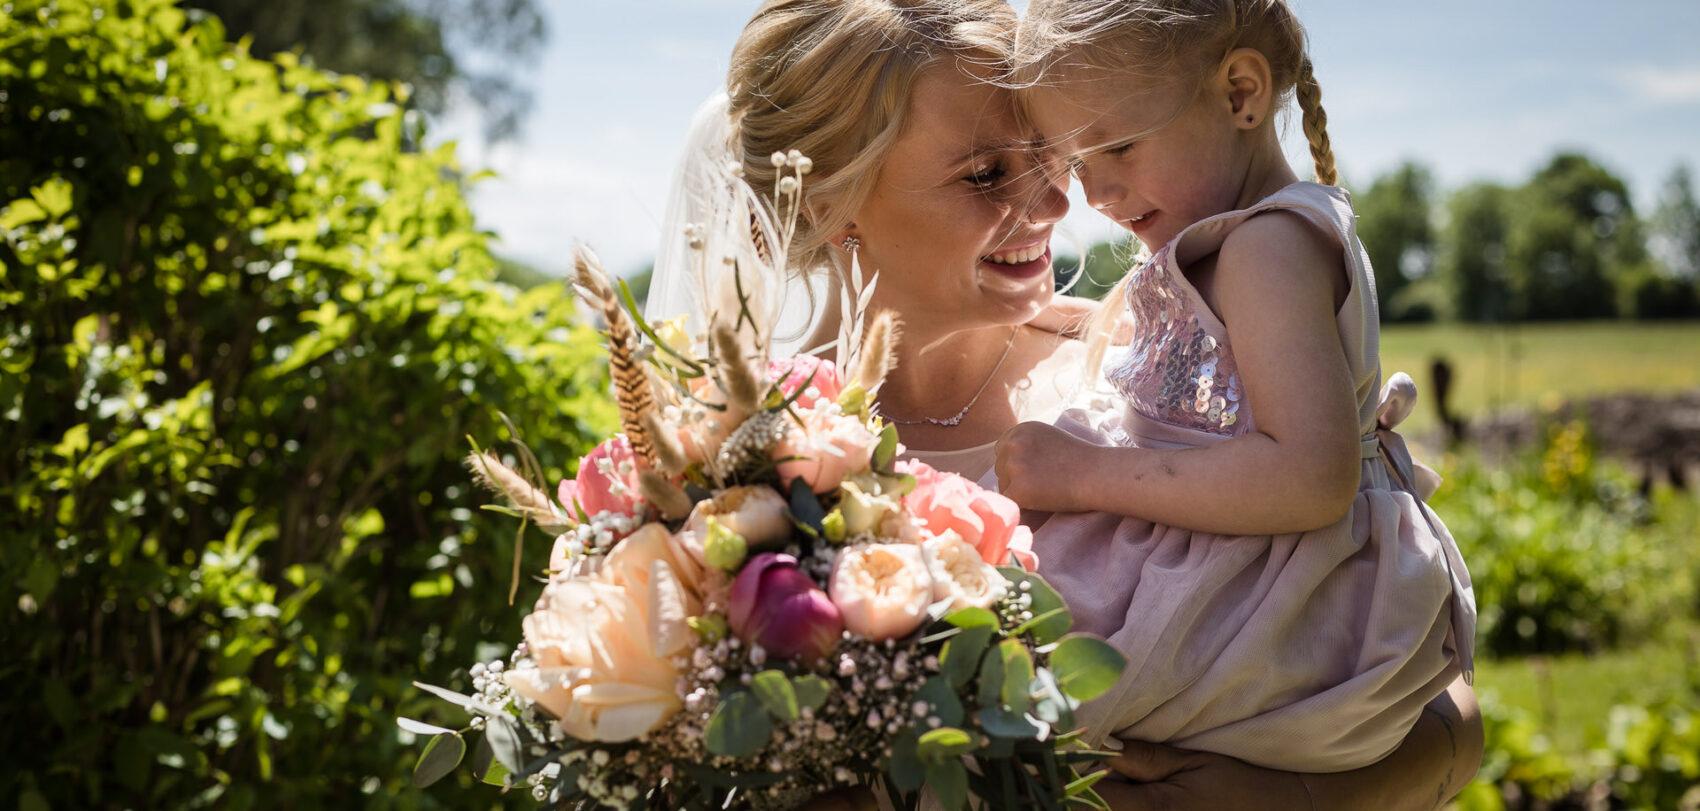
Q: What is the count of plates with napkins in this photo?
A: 0